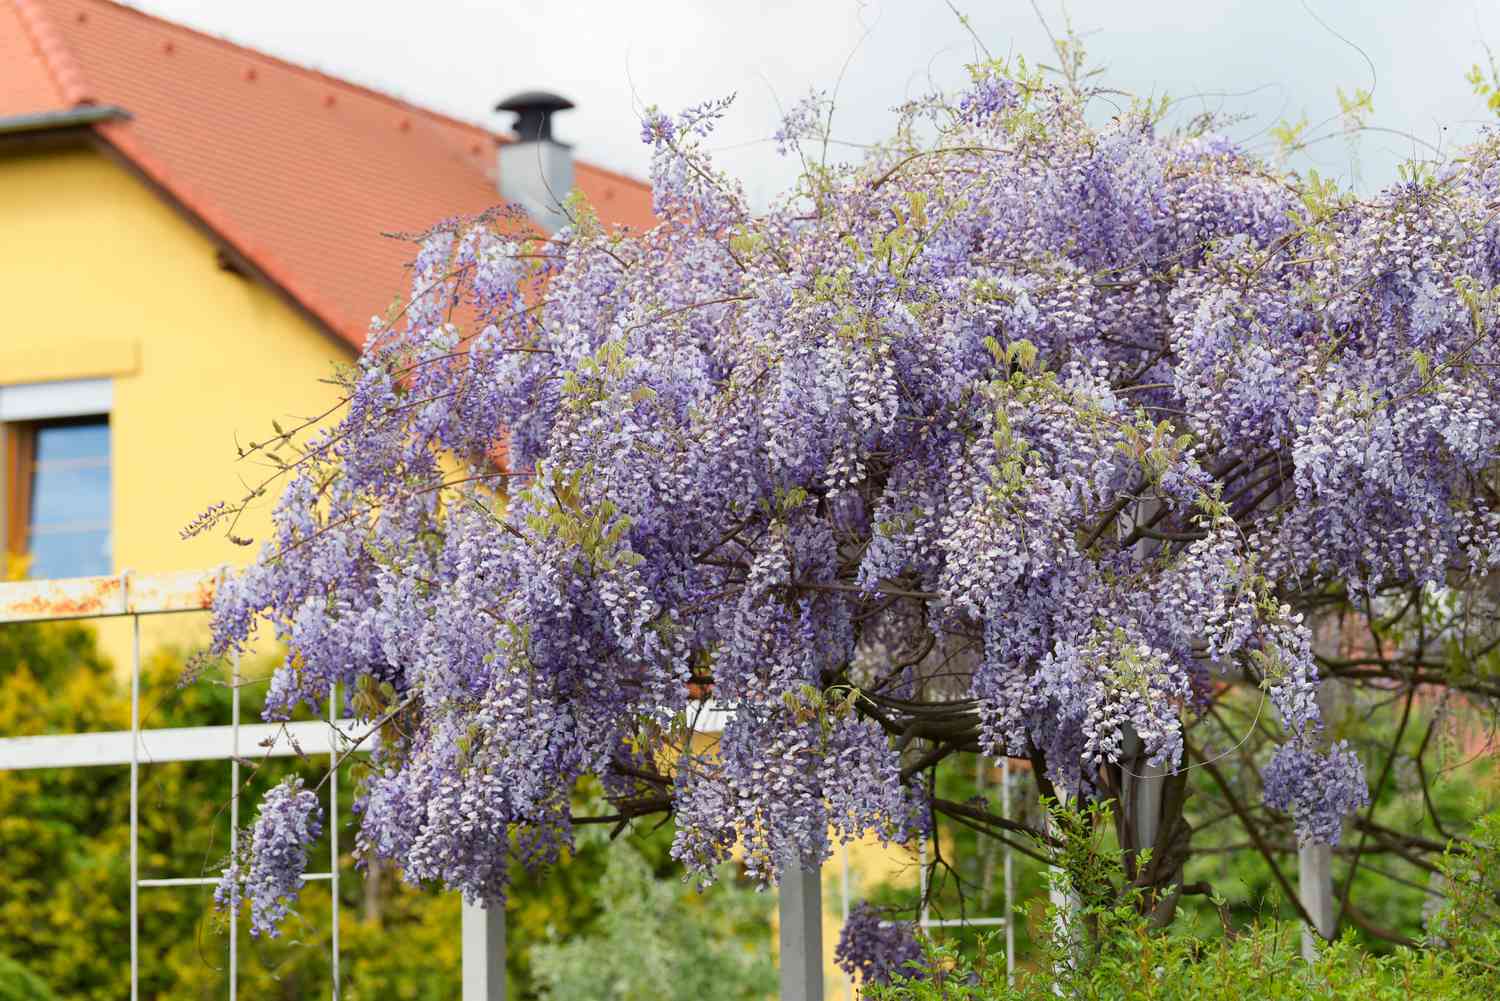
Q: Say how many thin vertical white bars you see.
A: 6